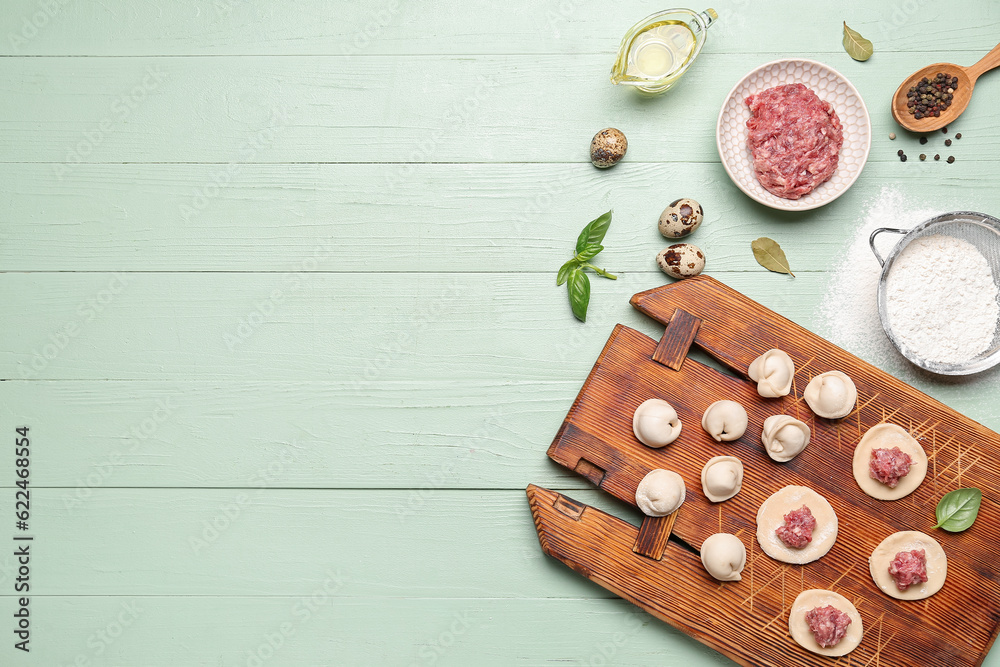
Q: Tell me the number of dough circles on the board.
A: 4